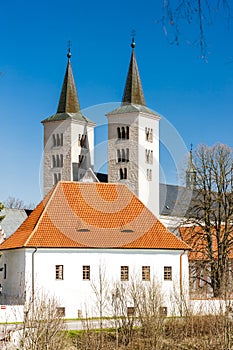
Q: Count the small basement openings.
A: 3